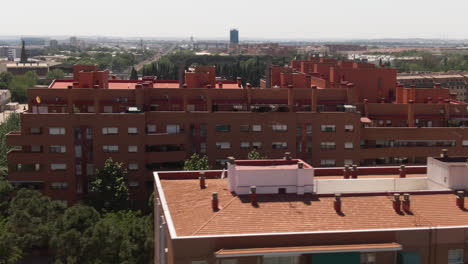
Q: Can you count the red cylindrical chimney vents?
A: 10